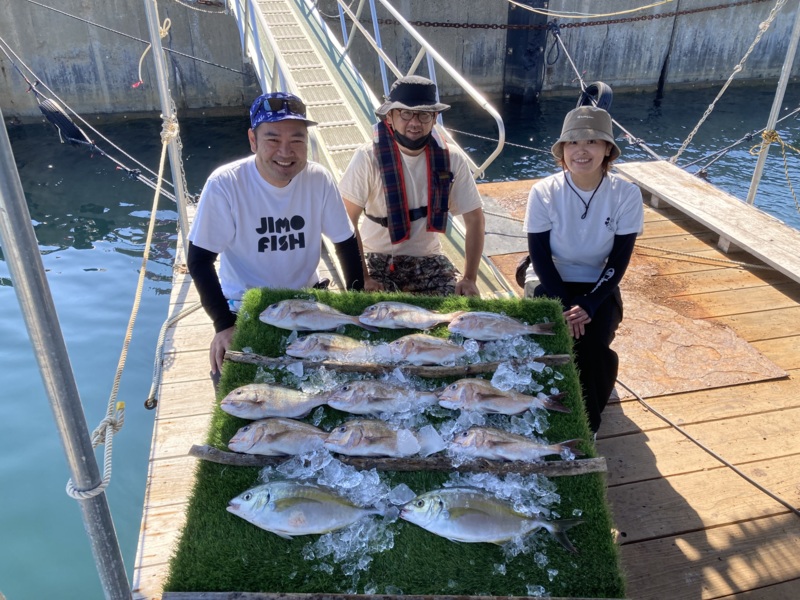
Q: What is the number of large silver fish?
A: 2